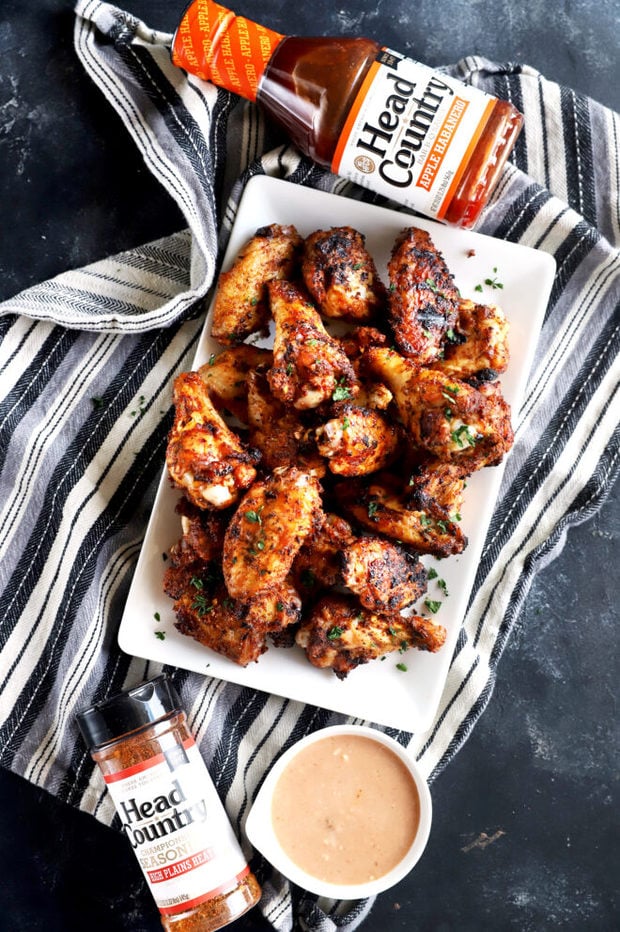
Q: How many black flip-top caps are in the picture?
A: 1